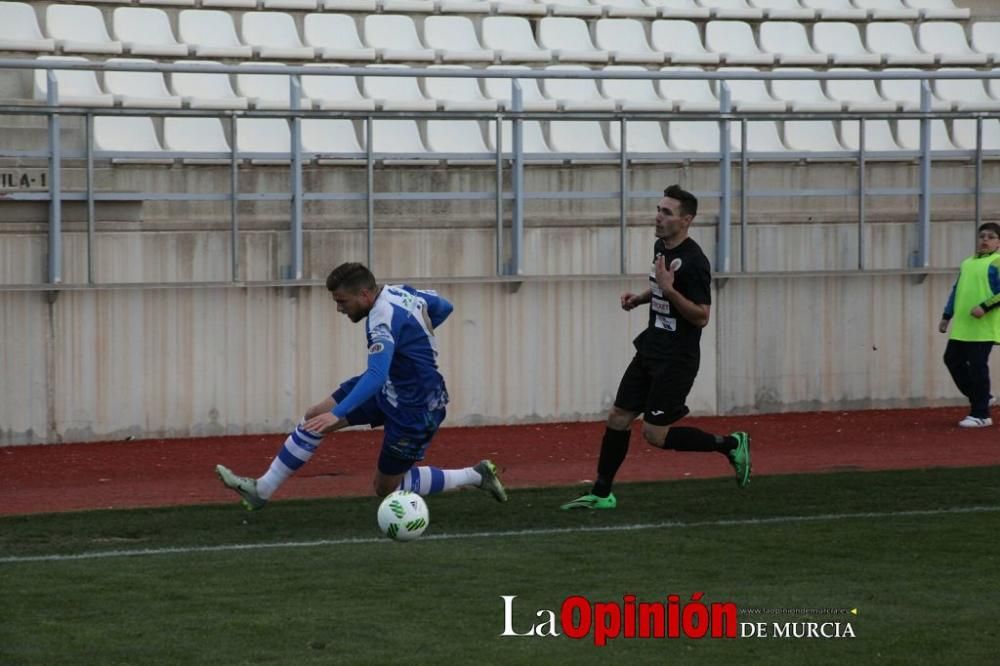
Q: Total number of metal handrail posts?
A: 13